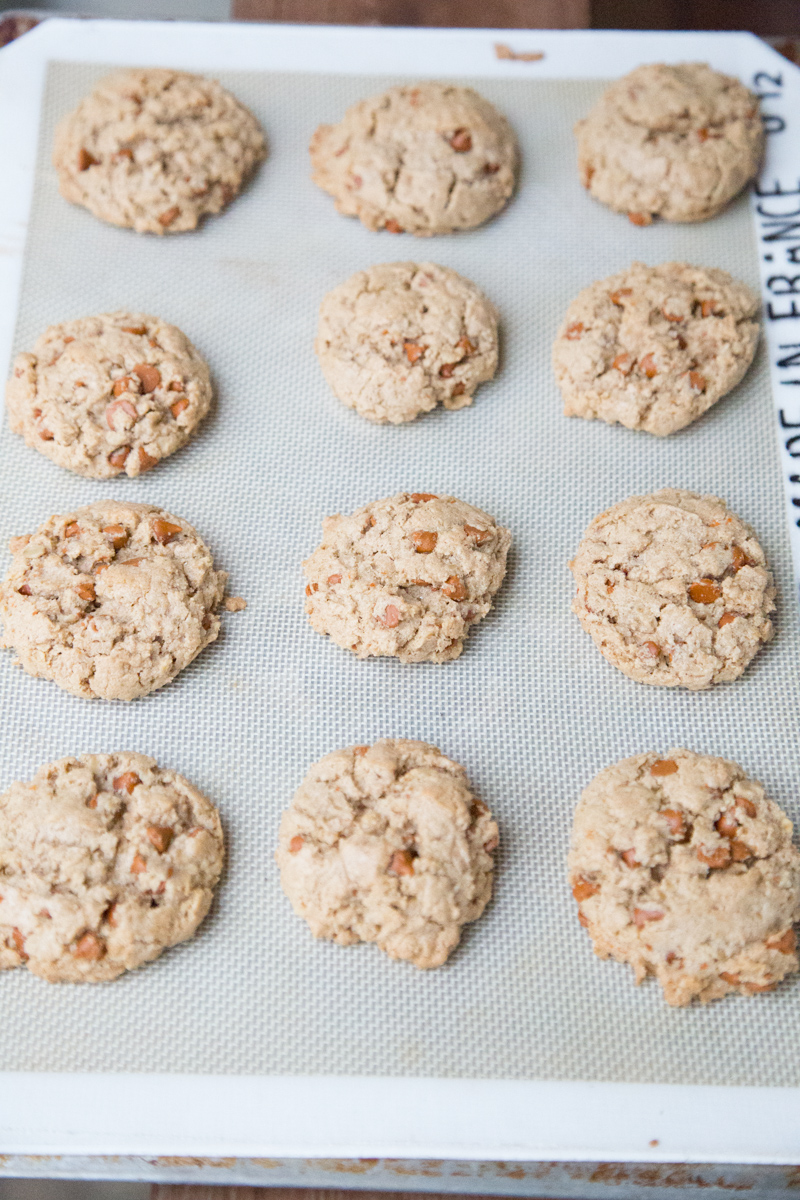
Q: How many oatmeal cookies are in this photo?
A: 12